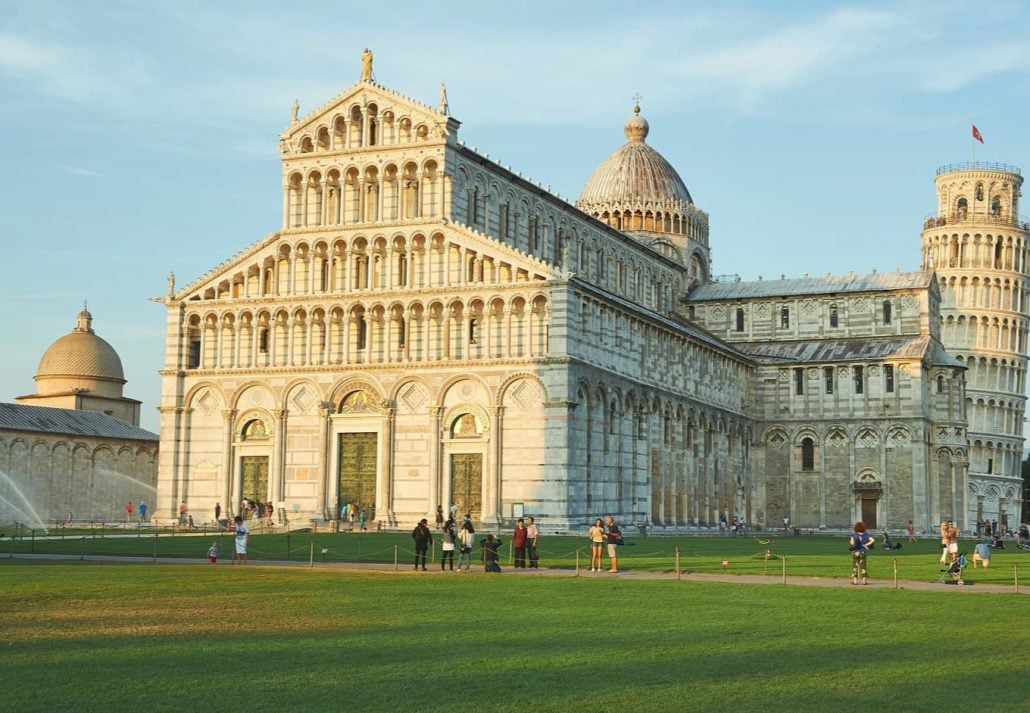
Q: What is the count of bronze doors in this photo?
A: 3